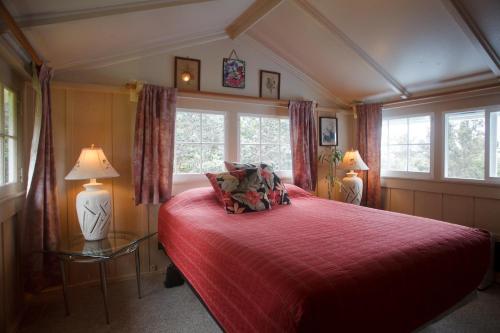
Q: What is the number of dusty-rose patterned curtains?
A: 4